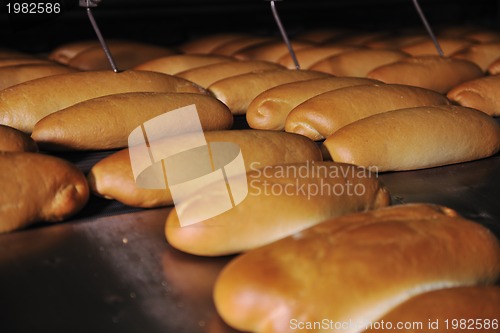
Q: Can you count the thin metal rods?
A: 3